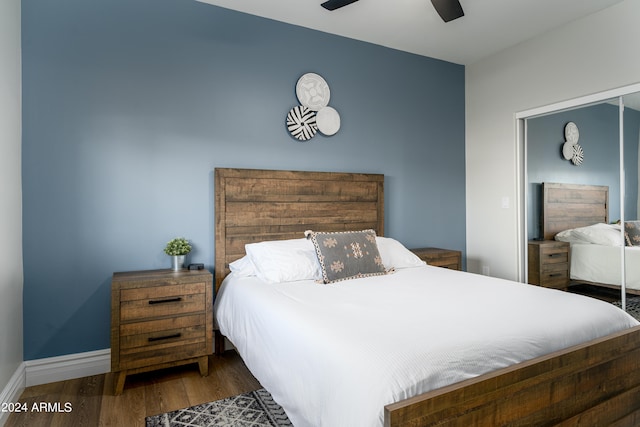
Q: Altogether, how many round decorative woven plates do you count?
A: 3